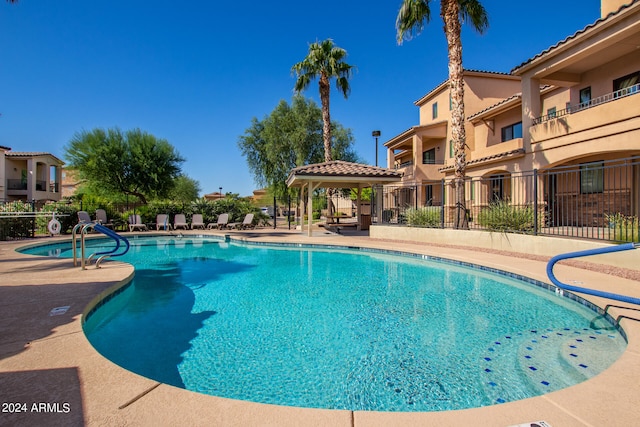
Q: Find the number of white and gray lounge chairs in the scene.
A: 8